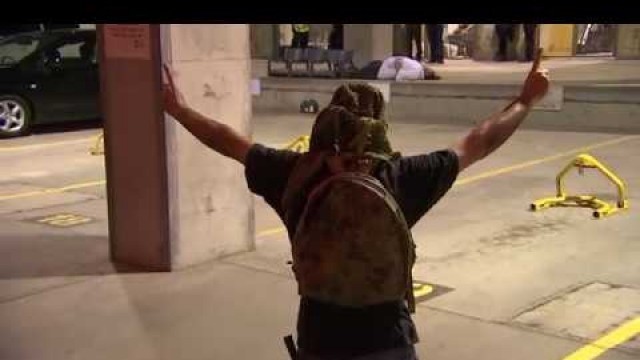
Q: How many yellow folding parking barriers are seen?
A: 3